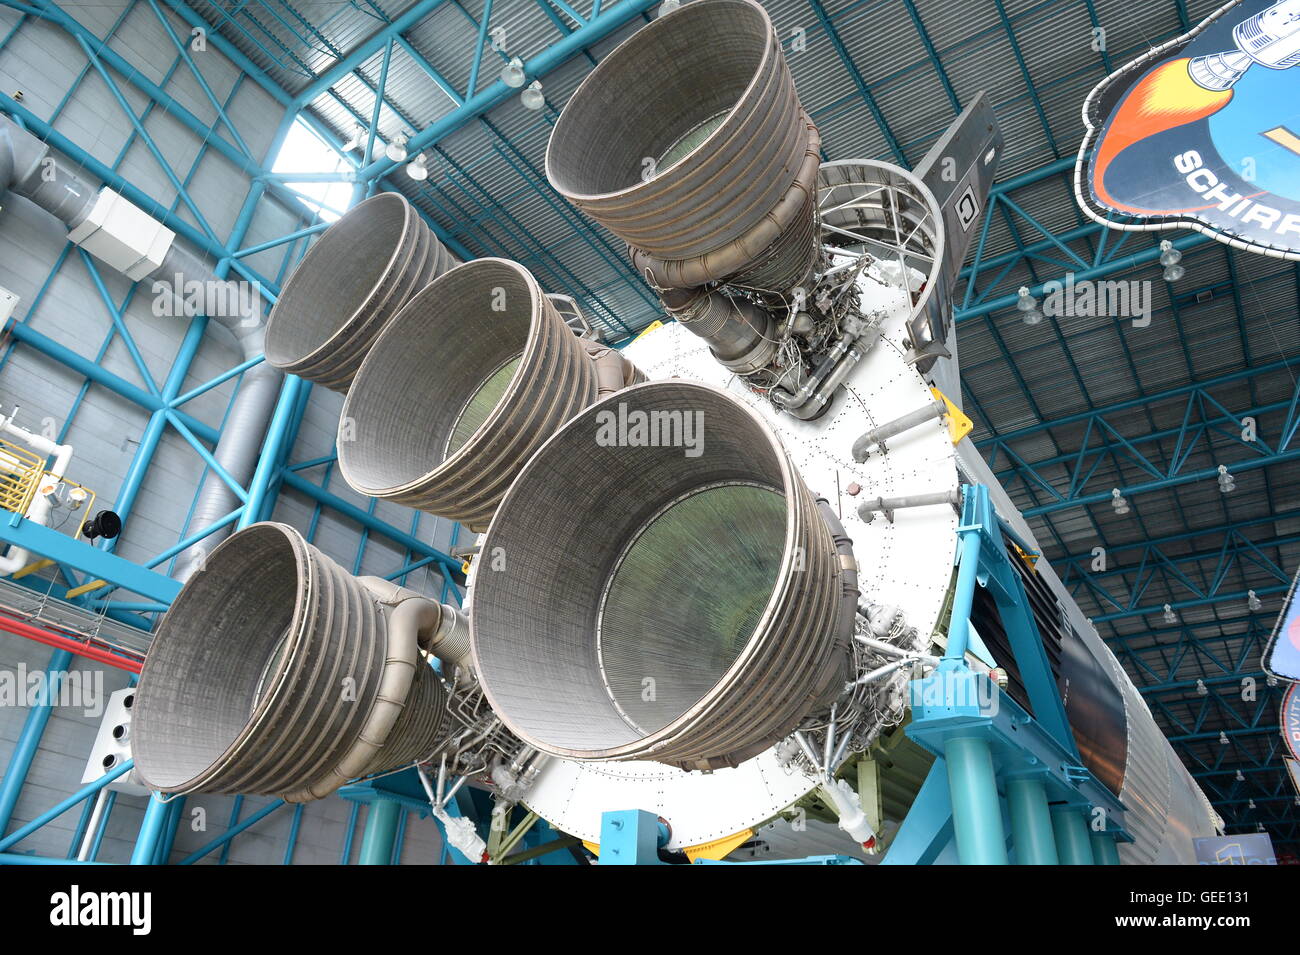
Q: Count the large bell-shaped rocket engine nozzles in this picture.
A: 5